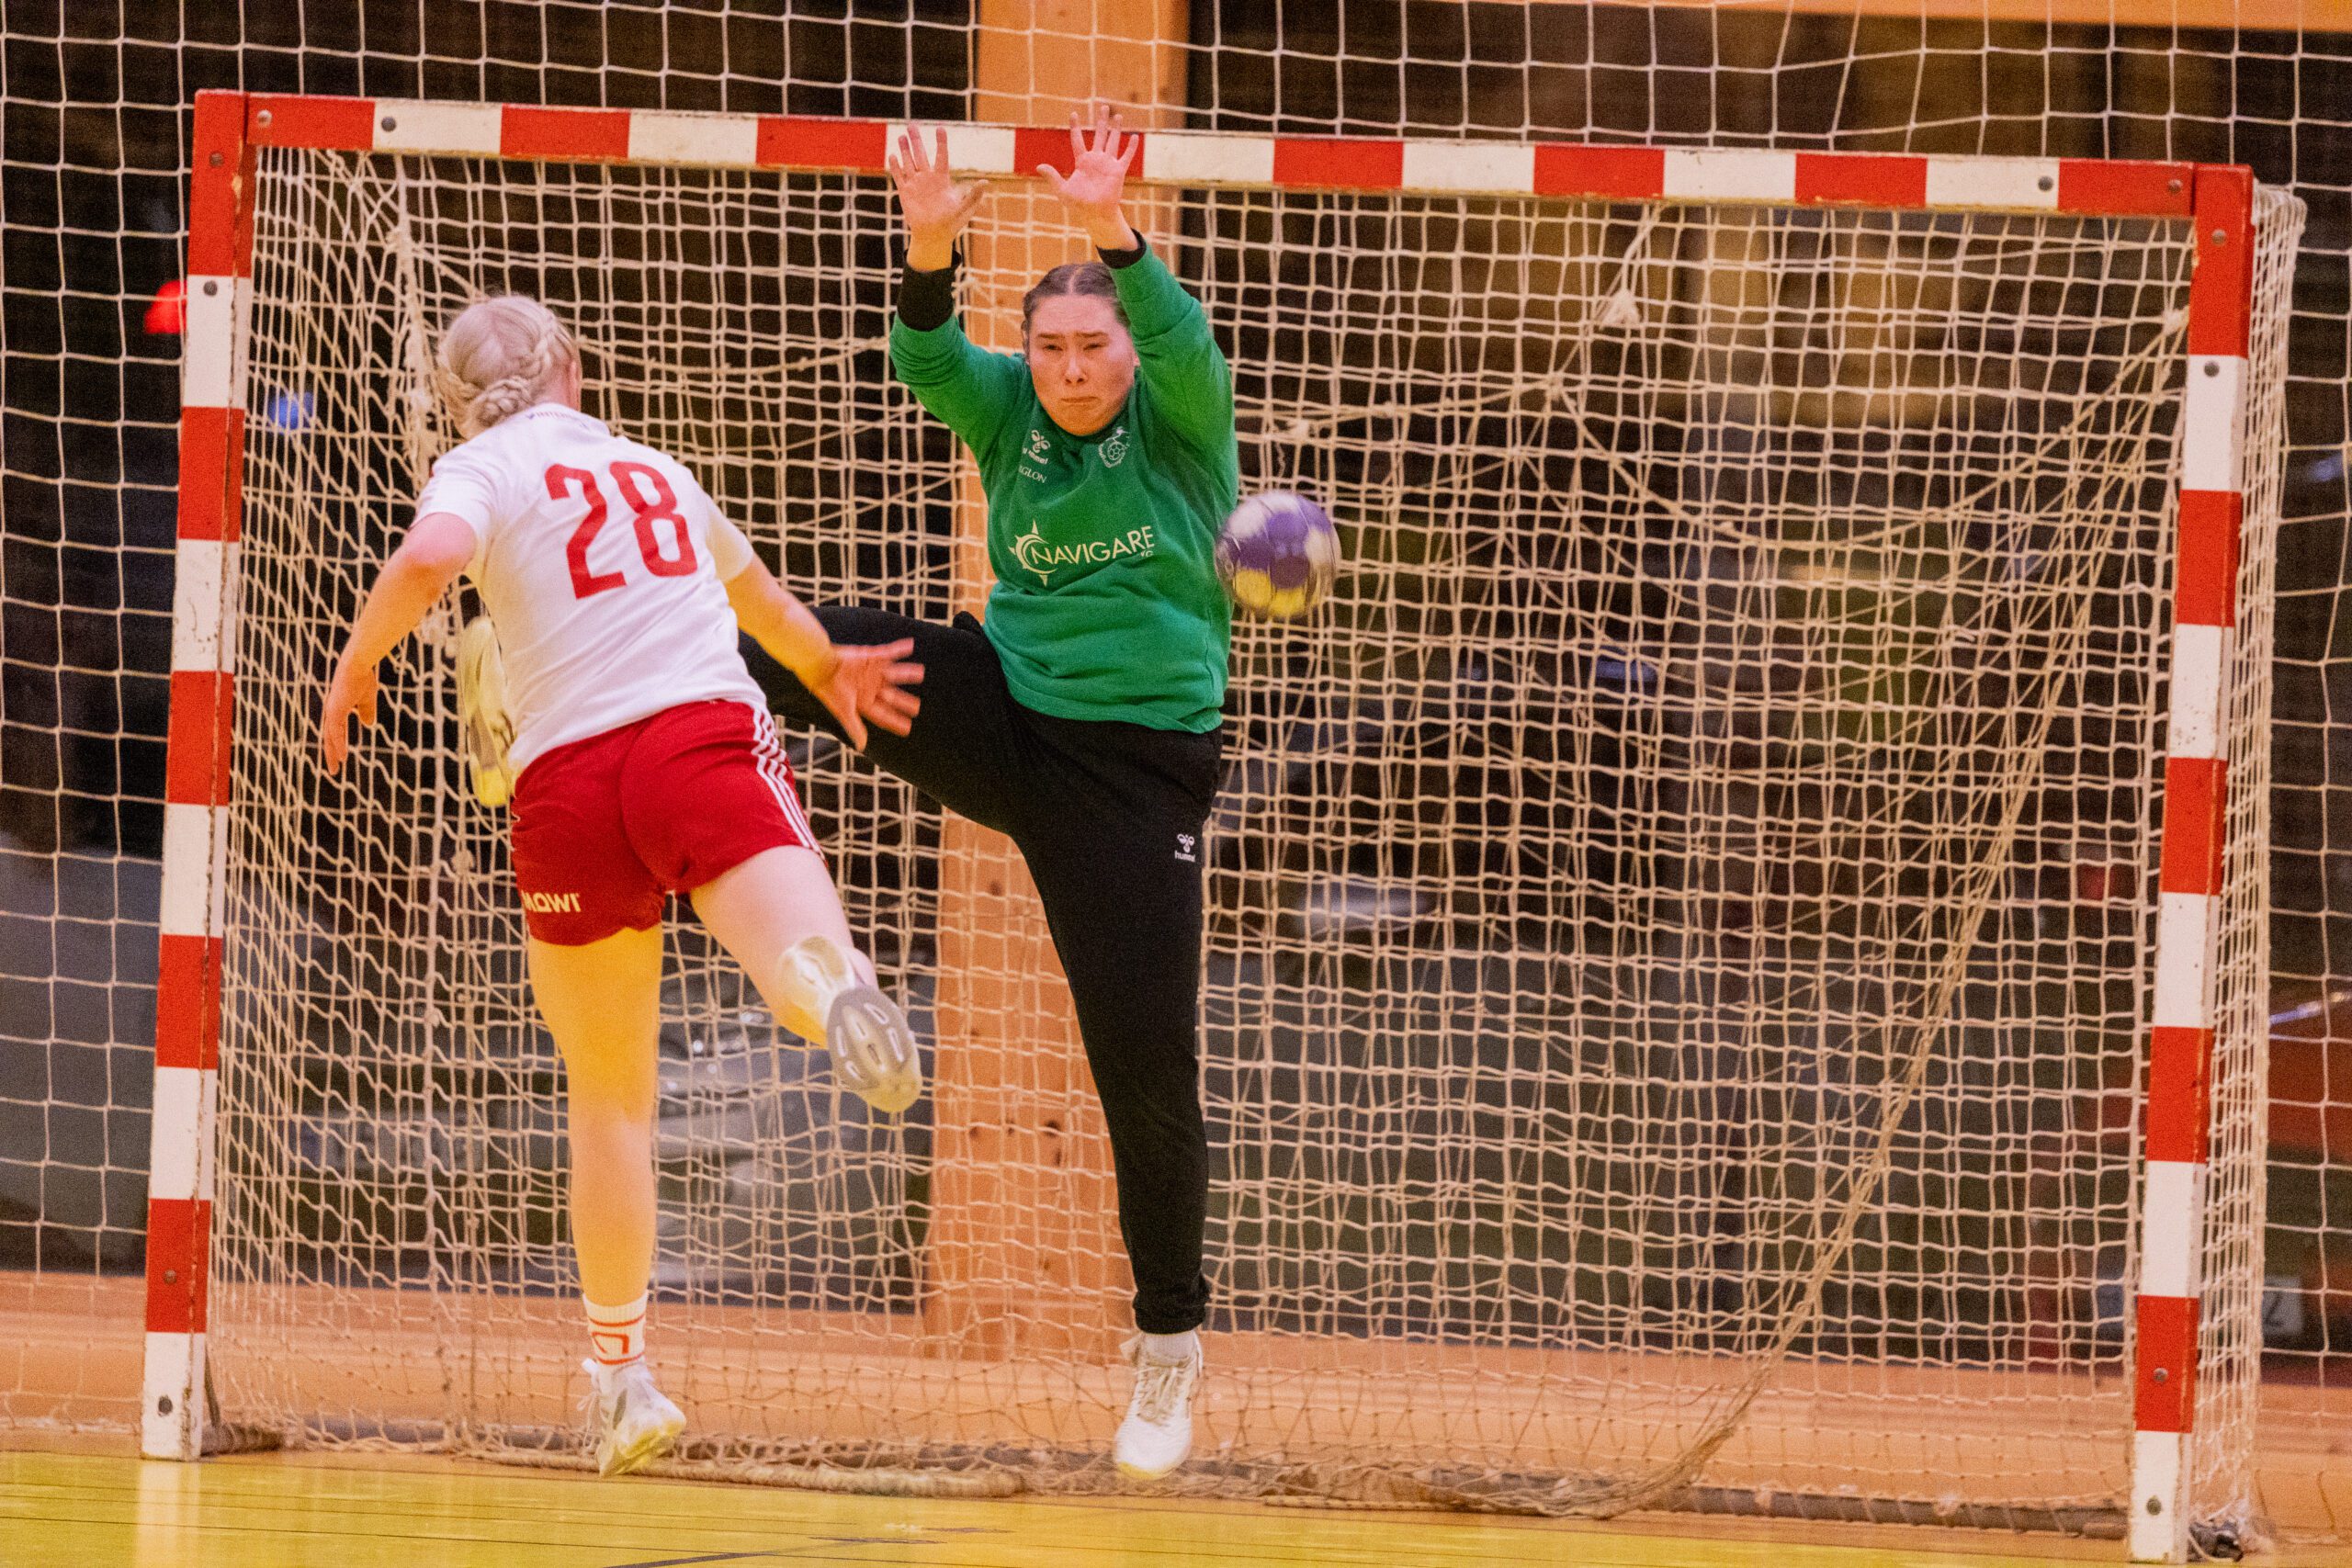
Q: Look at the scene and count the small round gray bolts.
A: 12